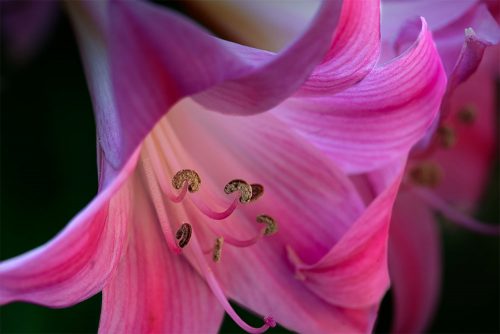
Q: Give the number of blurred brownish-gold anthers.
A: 3